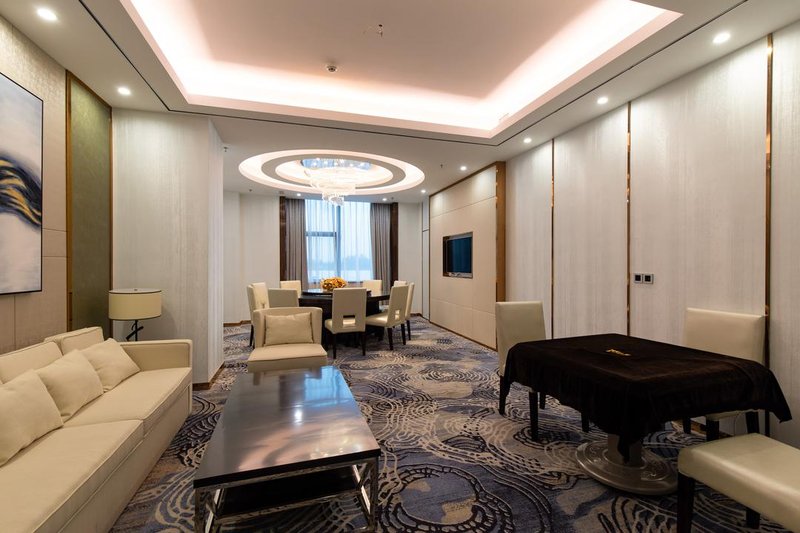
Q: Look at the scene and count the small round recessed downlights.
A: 9